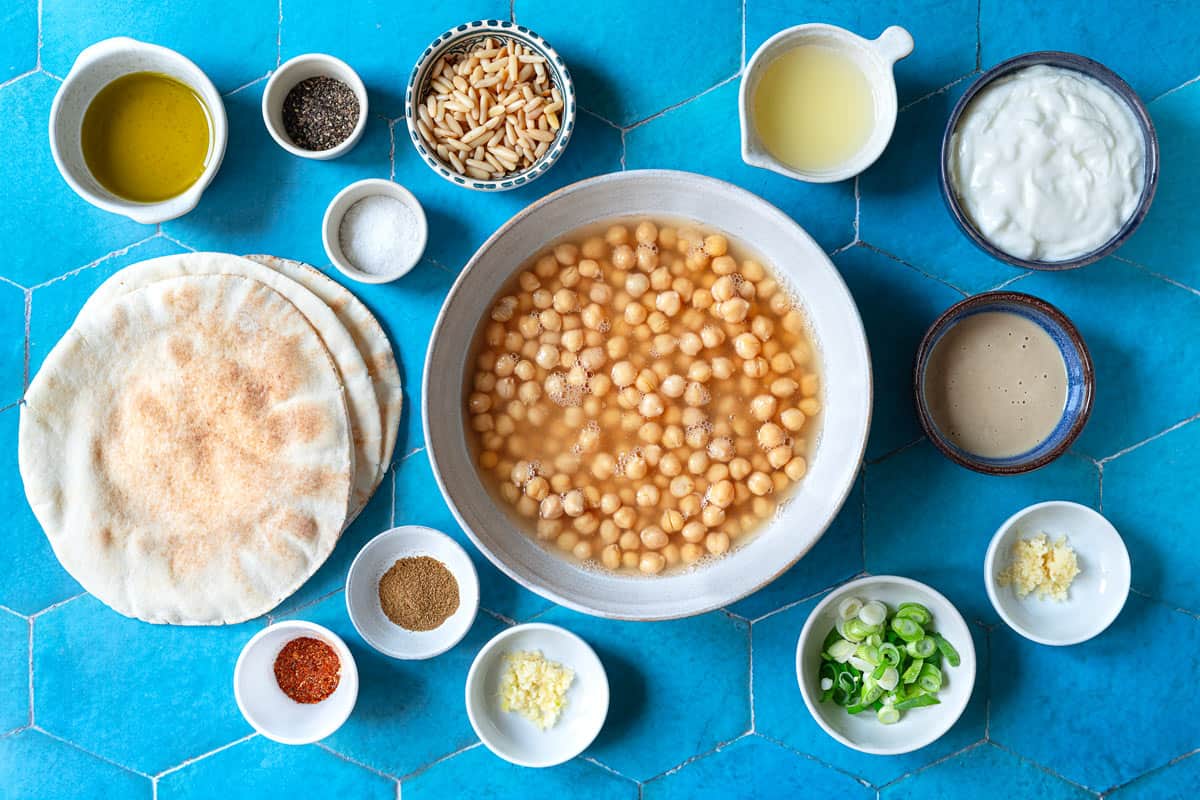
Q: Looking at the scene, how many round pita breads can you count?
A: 3